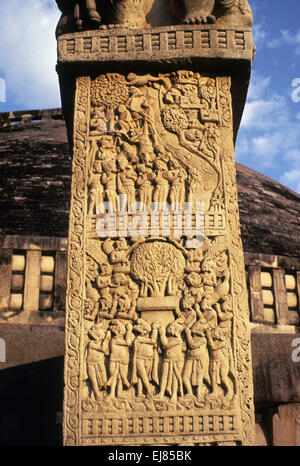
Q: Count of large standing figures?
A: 6